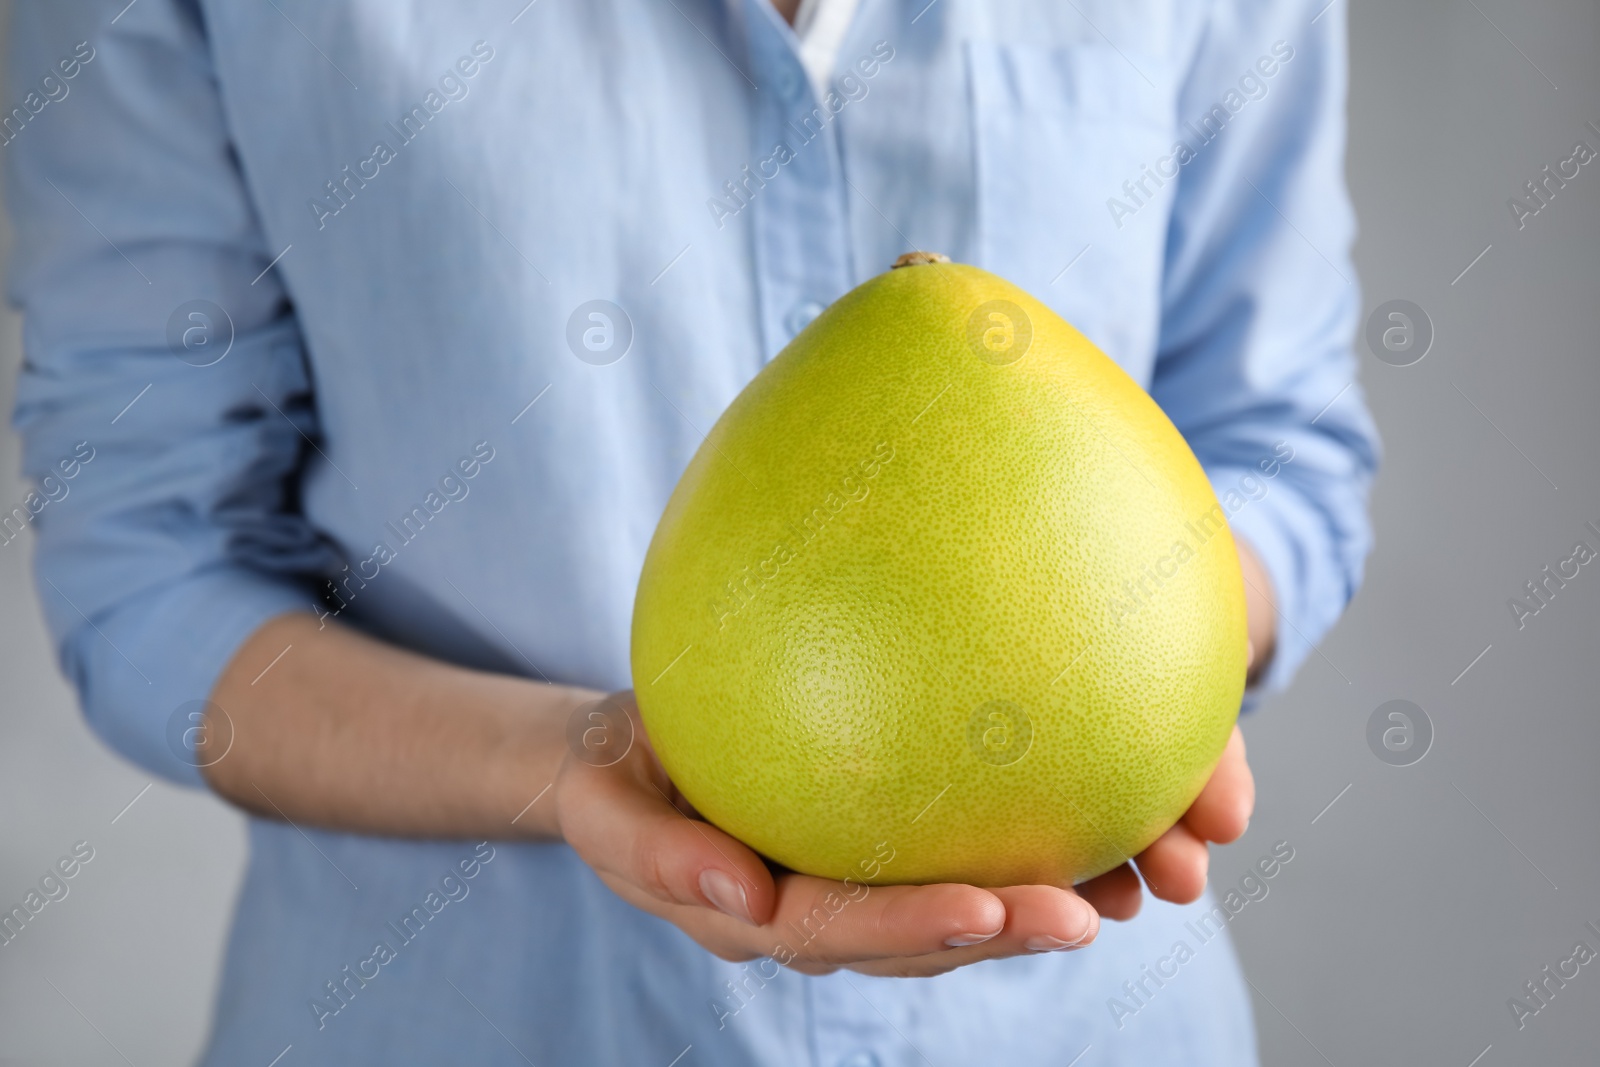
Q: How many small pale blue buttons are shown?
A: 3